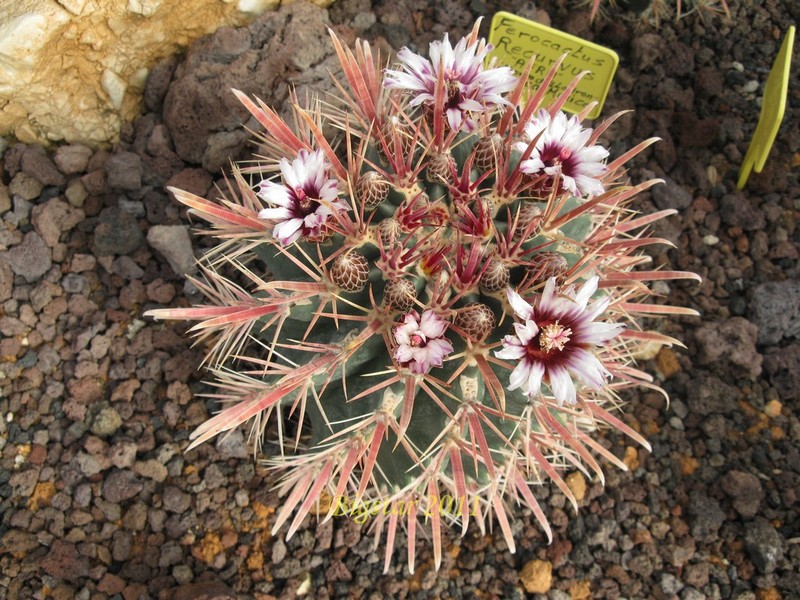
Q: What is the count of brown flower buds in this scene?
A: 11